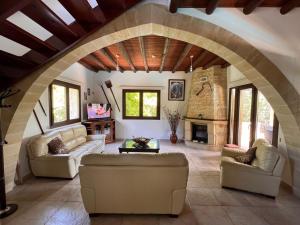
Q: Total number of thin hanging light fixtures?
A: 2